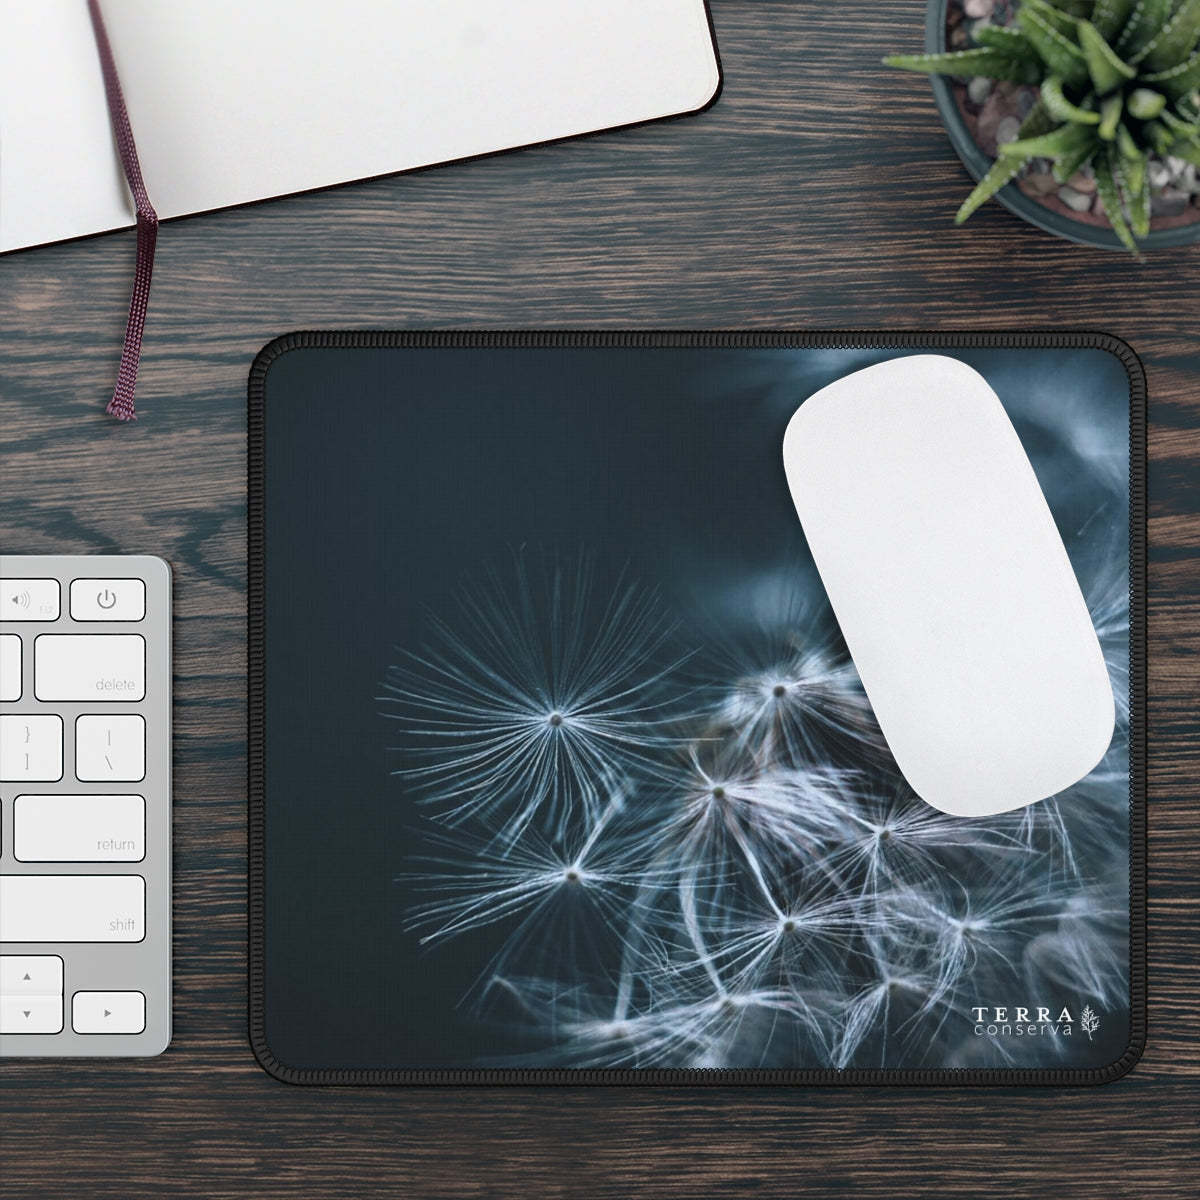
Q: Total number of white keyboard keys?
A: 11